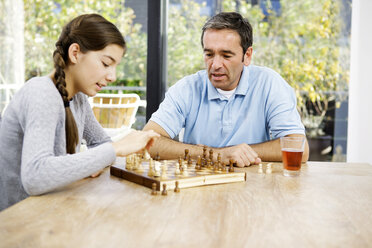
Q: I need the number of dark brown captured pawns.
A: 3